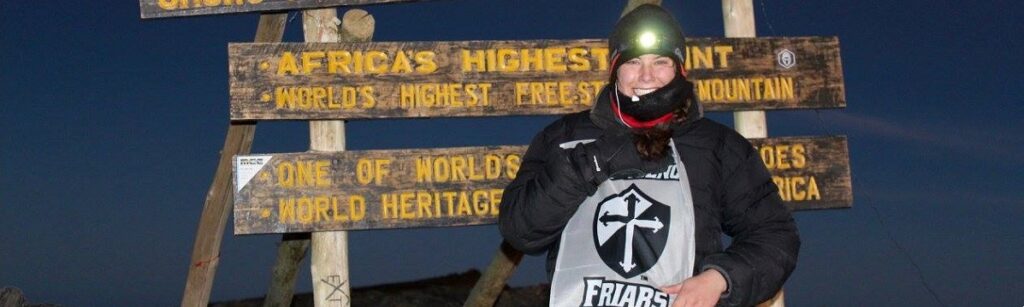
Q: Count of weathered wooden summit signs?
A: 3